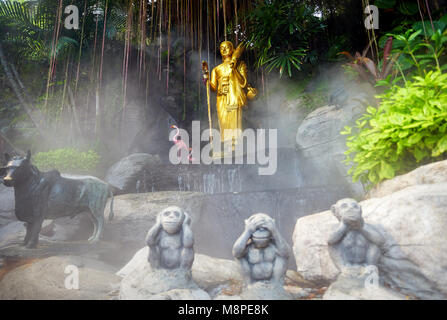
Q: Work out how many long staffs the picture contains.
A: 1